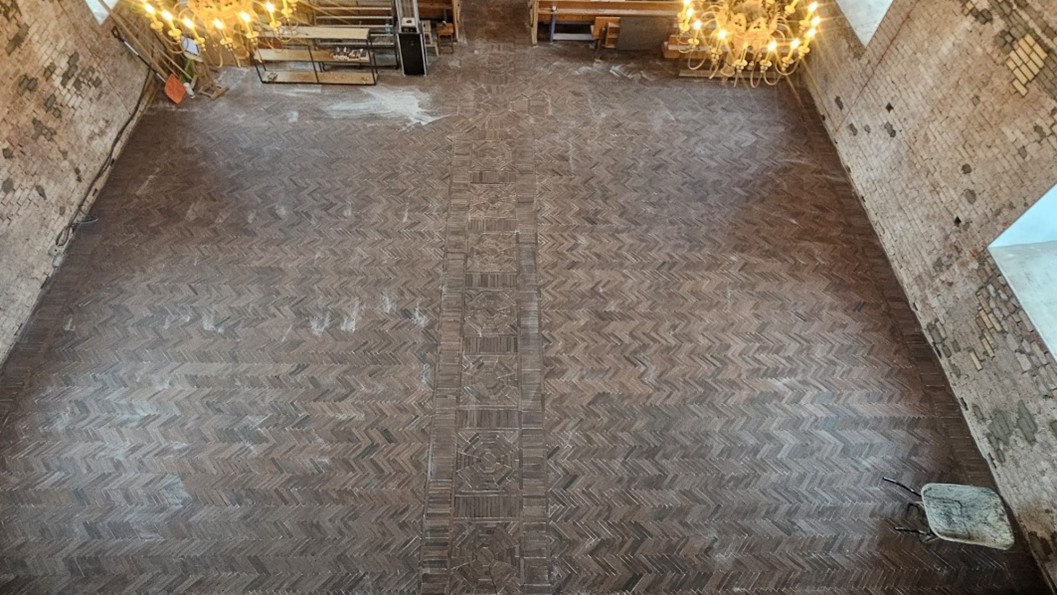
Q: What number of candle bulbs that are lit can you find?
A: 15